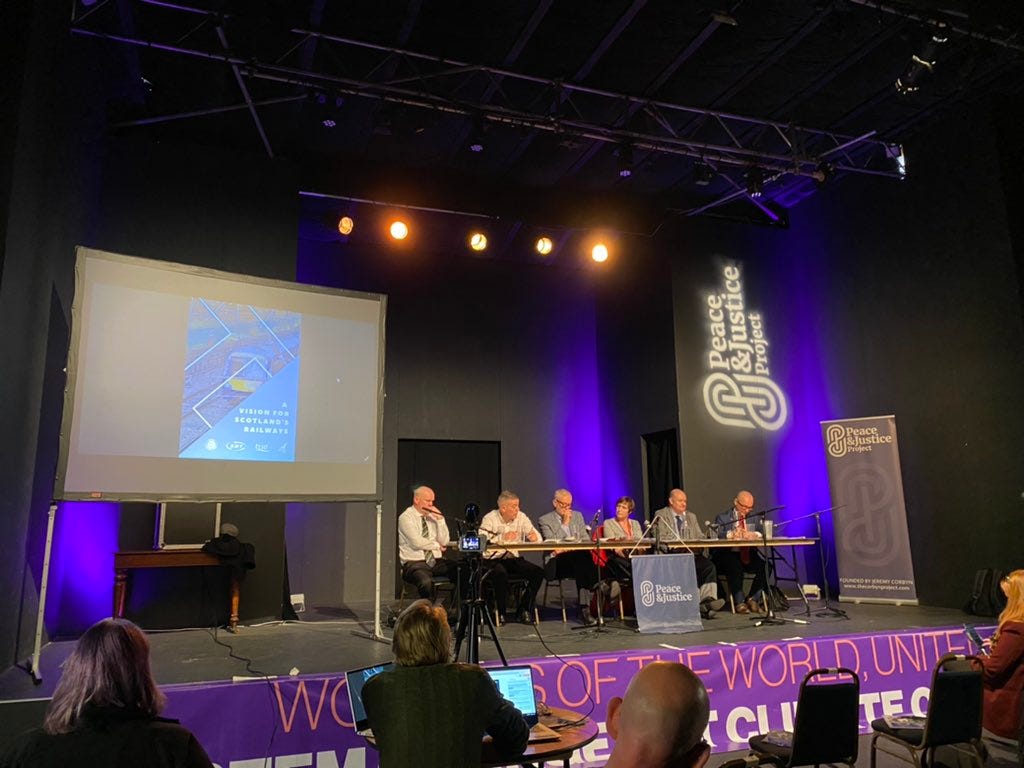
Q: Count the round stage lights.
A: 5